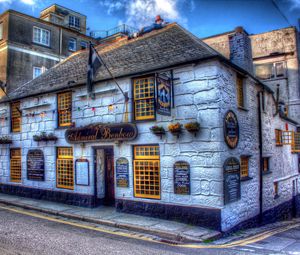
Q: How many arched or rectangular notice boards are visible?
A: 5